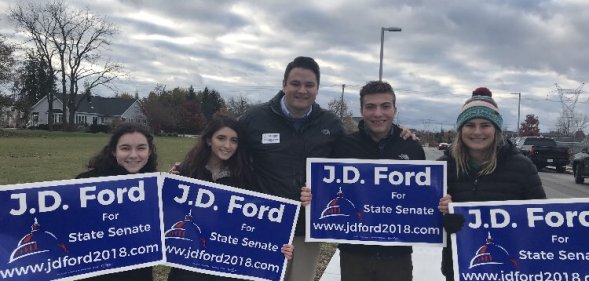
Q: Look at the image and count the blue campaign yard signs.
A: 4